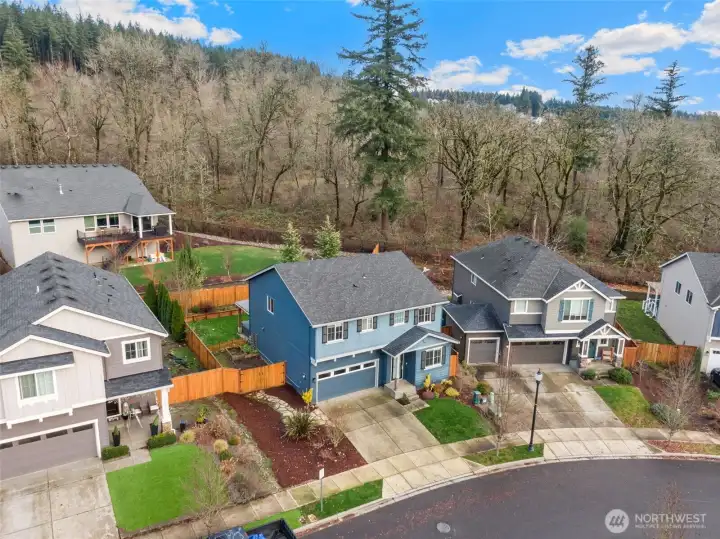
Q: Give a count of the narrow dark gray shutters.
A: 10